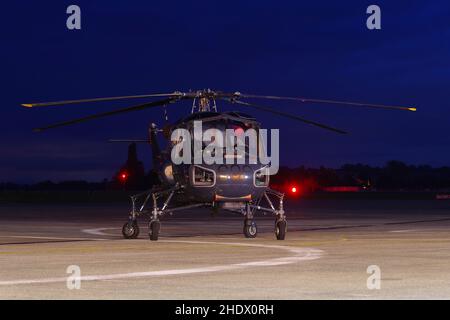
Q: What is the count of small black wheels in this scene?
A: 4